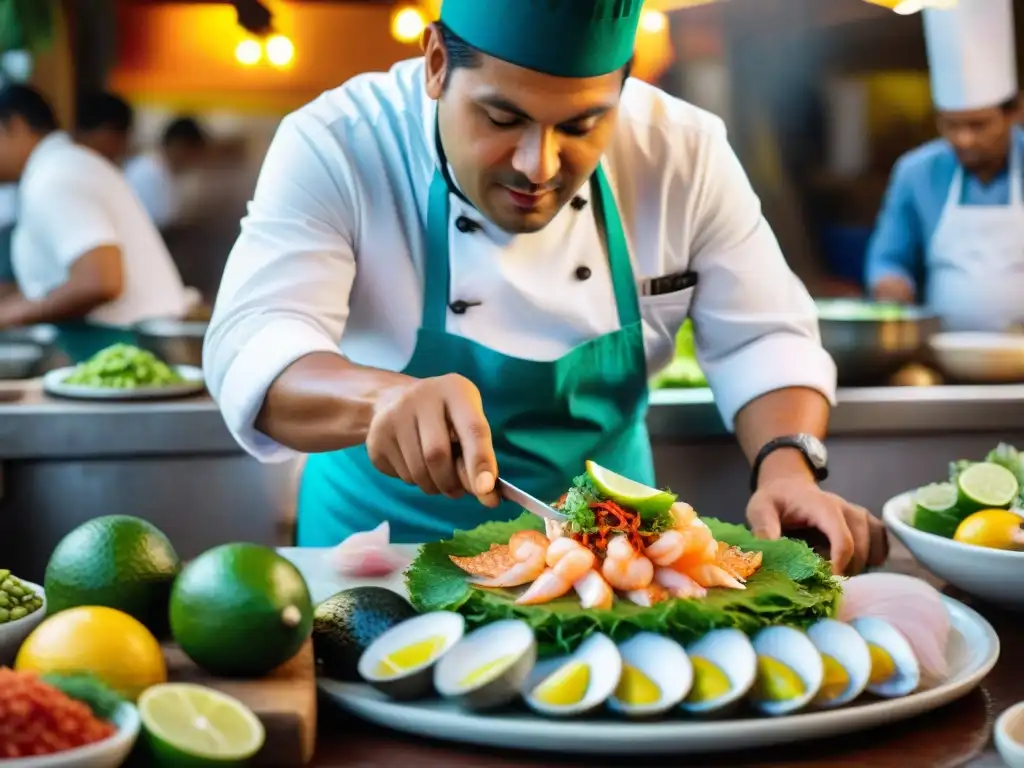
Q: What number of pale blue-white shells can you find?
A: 8